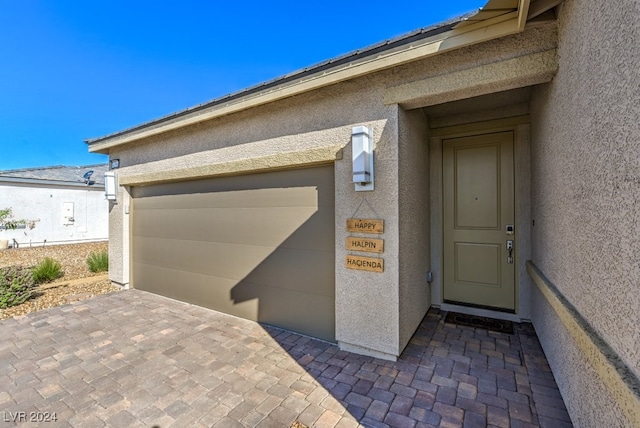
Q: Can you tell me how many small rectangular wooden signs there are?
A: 3